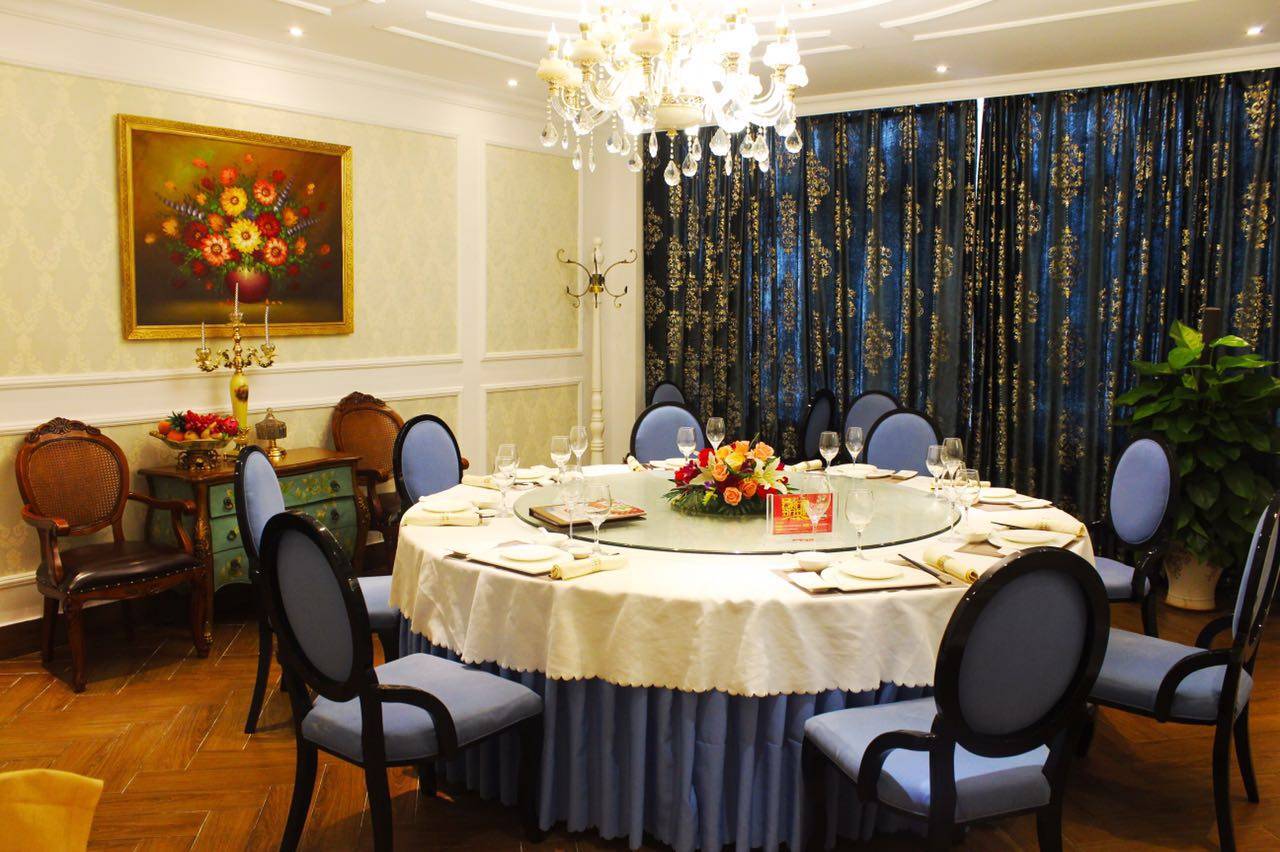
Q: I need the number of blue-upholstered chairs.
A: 11